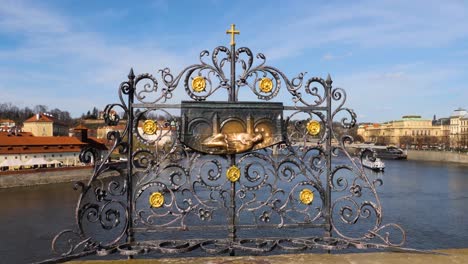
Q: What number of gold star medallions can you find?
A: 7